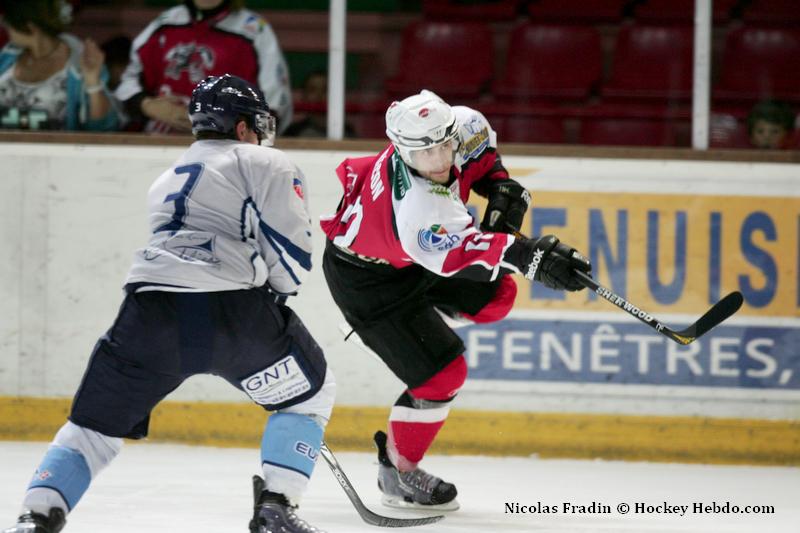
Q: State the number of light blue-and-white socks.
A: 2